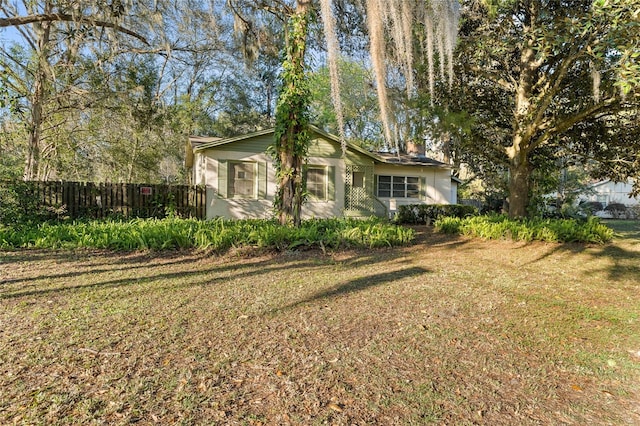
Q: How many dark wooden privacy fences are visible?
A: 1